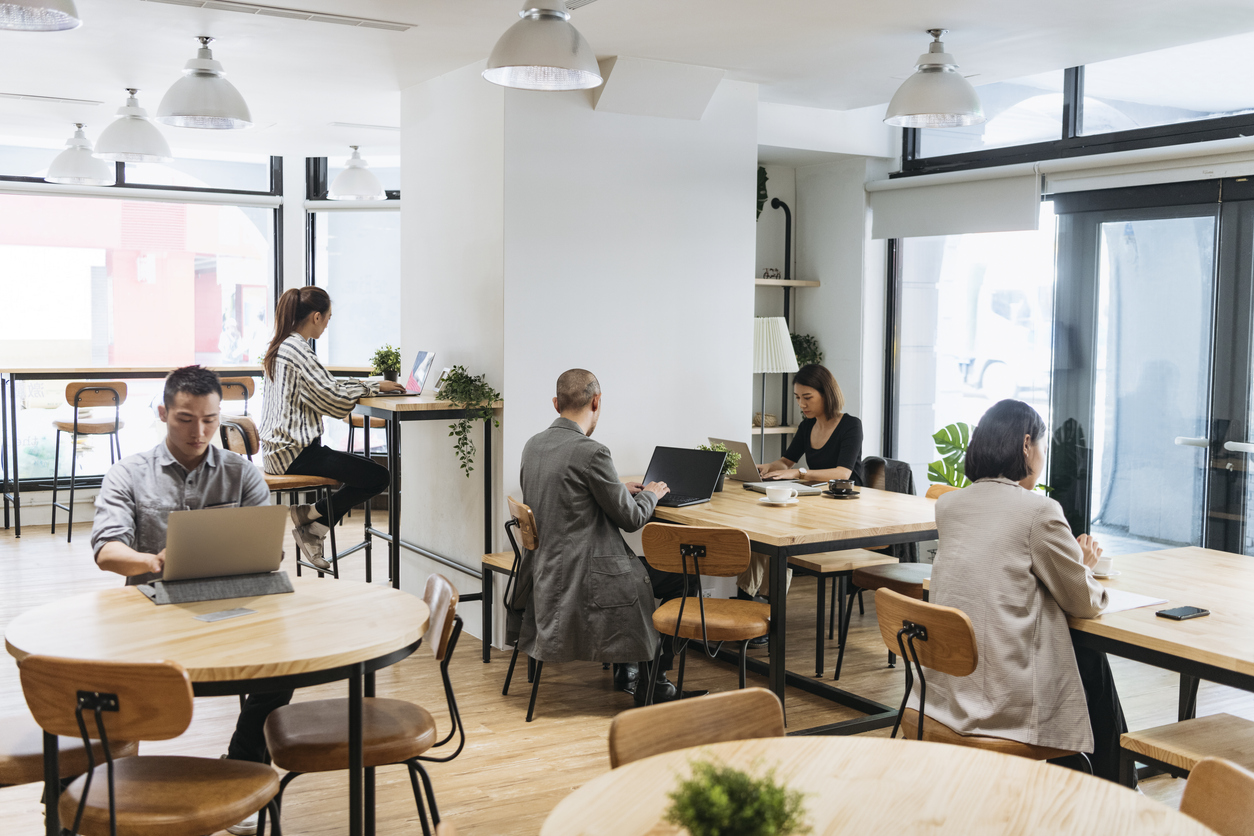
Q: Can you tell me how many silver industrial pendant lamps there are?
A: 7